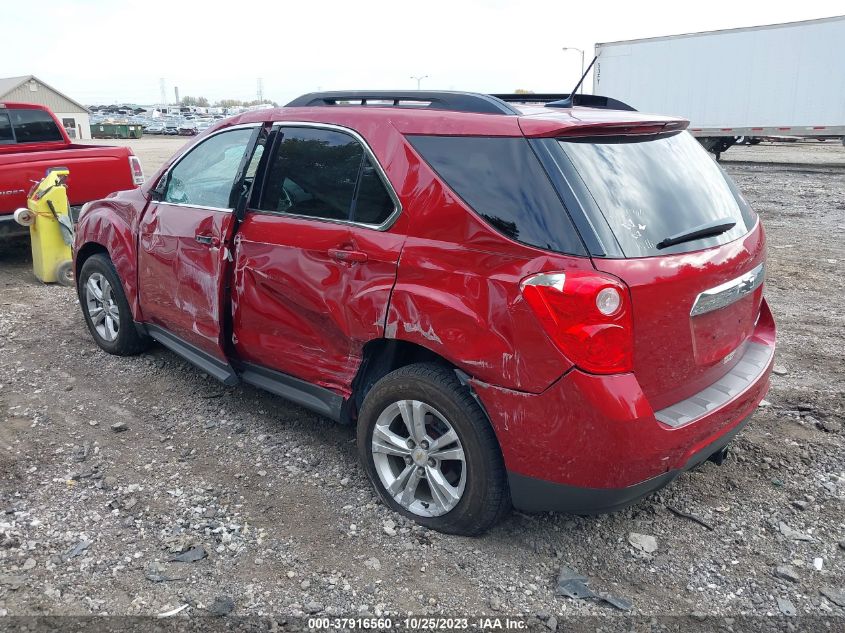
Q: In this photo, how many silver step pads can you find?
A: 1